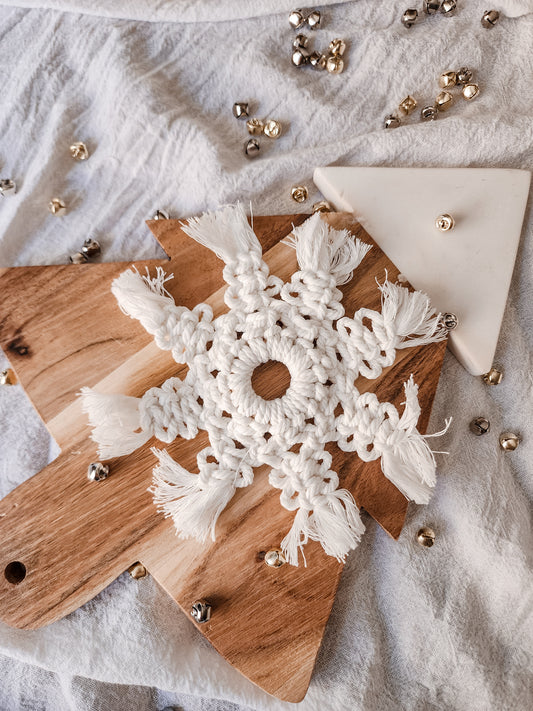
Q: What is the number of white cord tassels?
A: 8